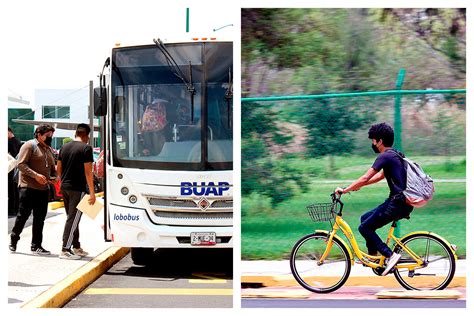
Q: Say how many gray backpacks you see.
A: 1